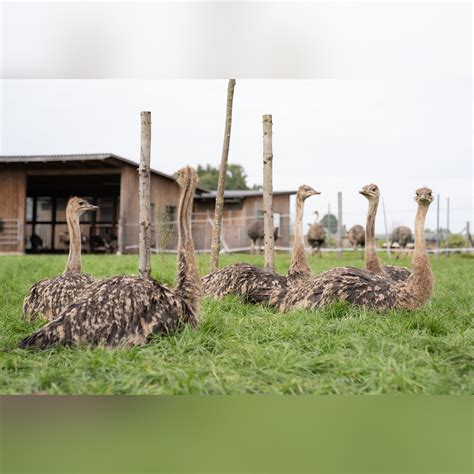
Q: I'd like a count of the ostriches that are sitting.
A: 5